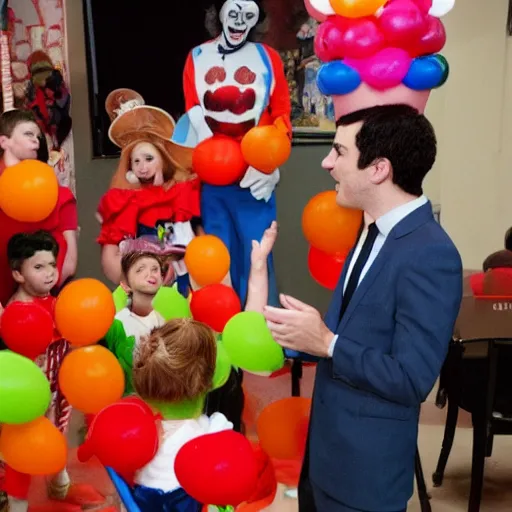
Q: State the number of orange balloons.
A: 9